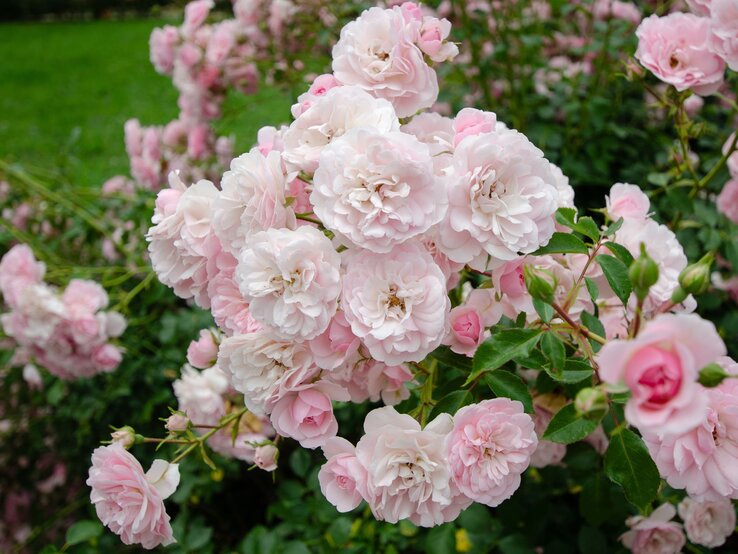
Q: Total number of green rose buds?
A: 5